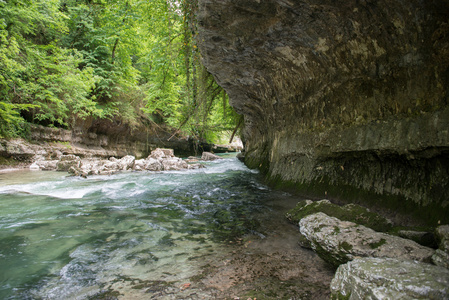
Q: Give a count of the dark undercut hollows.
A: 1